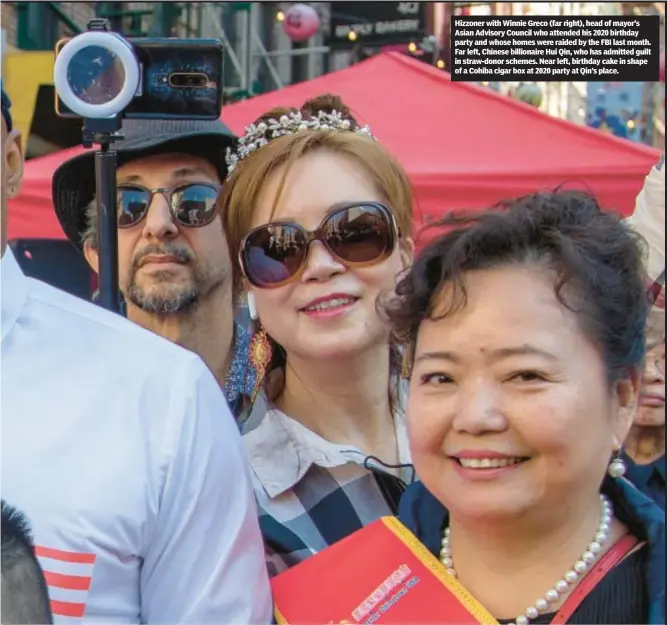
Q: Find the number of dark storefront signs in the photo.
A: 1